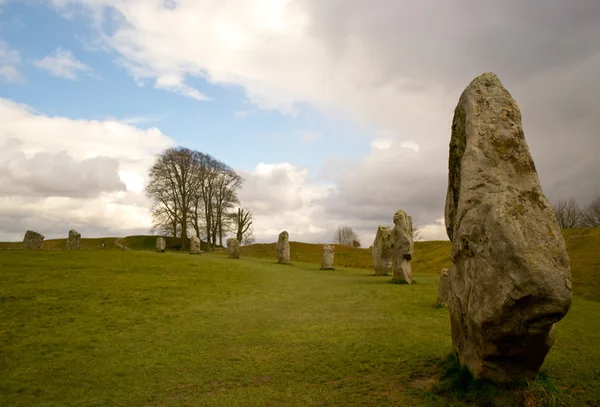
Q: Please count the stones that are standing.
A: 11